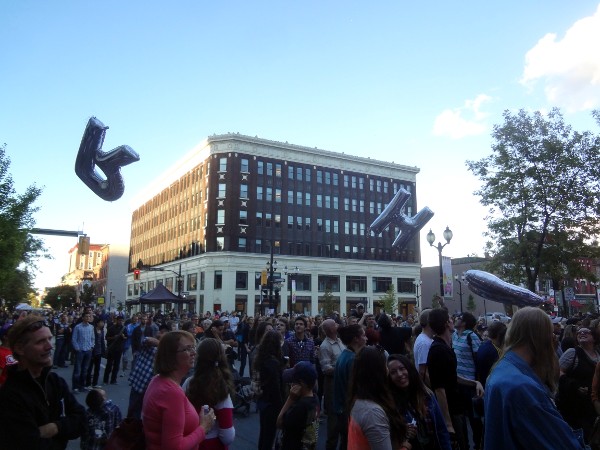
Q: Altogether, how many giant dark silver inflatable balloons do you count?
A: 3